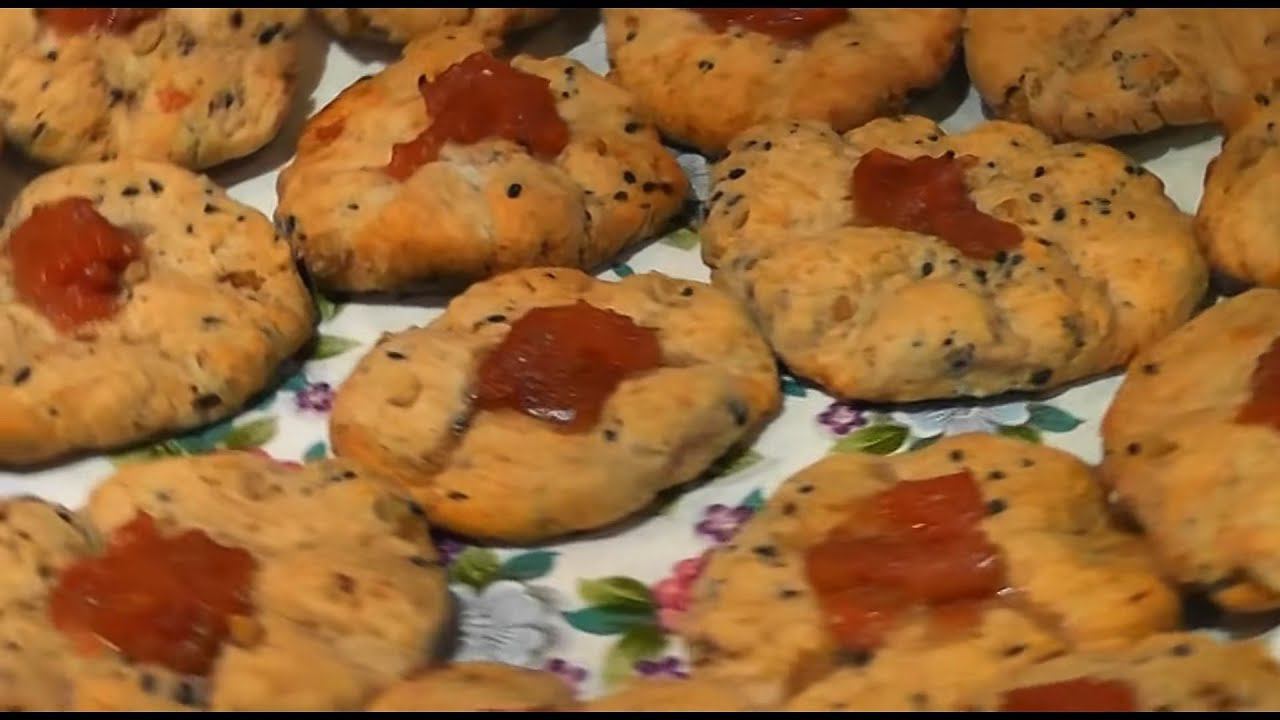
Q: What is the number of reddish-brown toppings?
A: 10